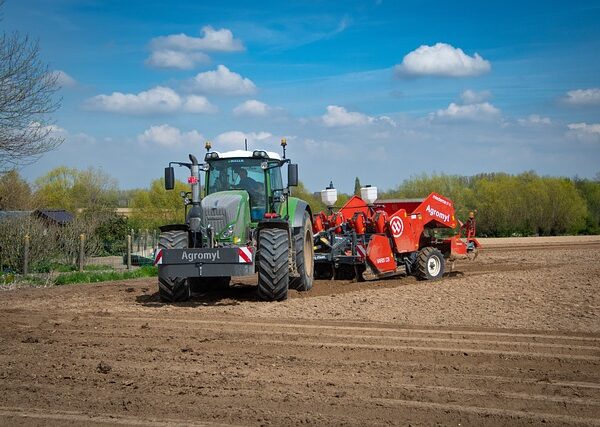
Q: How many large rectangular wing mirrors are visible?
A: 2